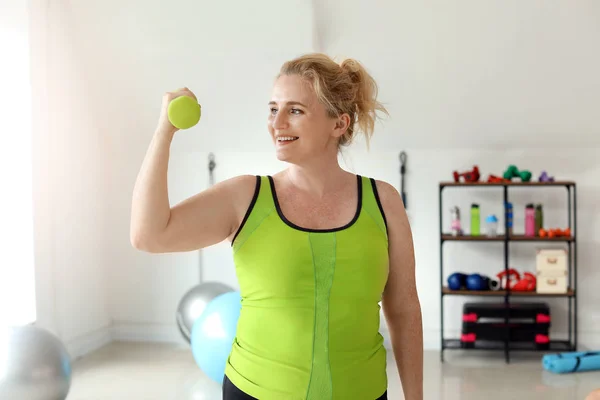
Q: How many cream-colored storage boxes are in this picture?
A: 2